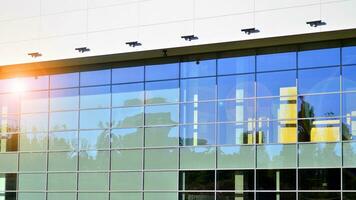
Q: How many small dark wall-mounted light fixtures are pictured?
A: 6